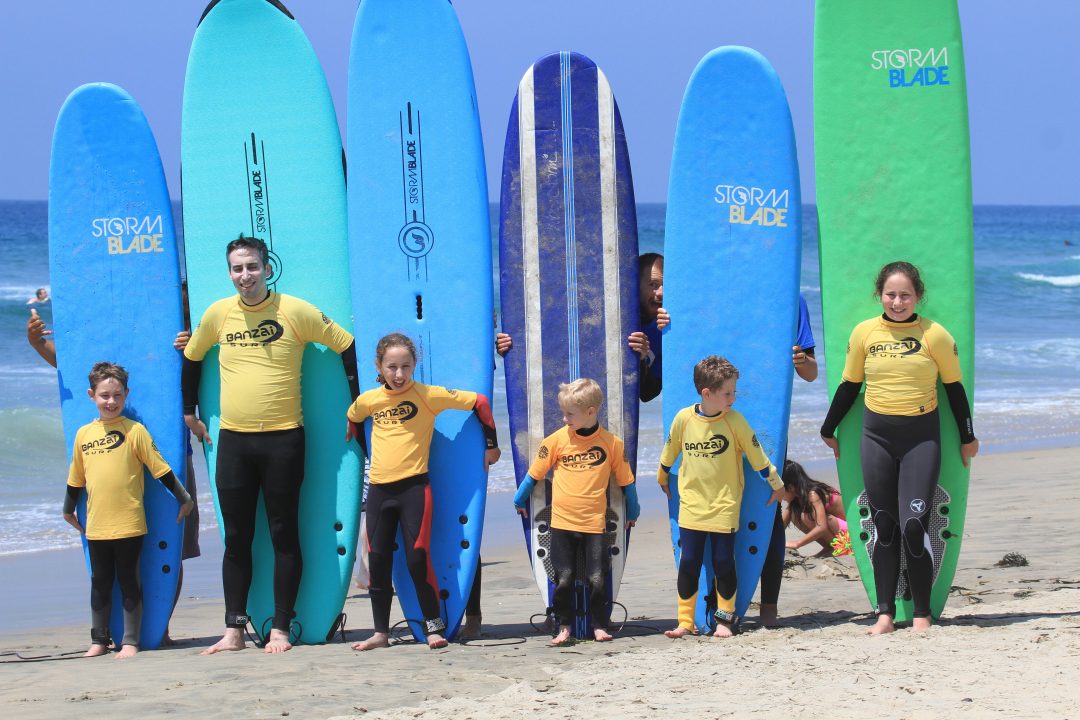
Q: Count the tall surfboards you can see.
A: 6